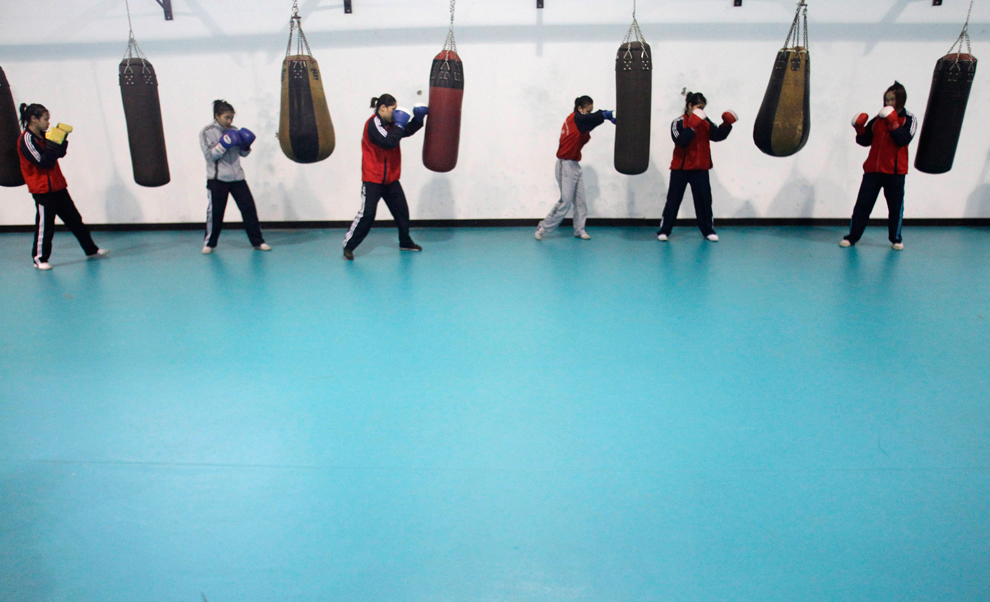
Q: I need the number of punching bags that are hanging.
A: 7